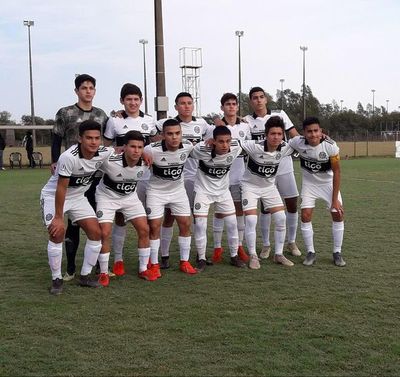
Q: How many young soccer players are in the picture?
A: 11